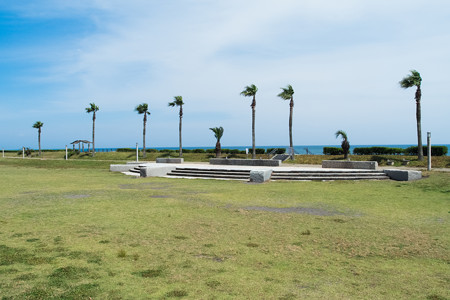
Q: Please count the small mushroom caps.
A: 0